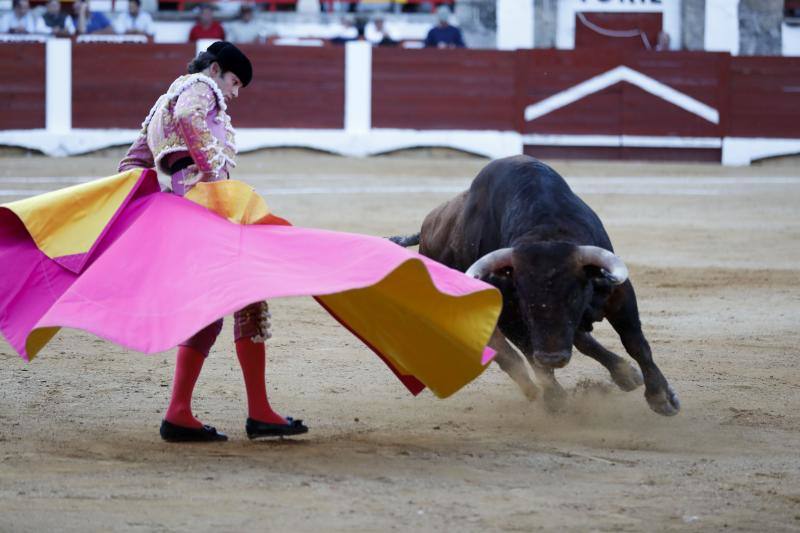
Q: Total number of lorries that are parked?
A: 0